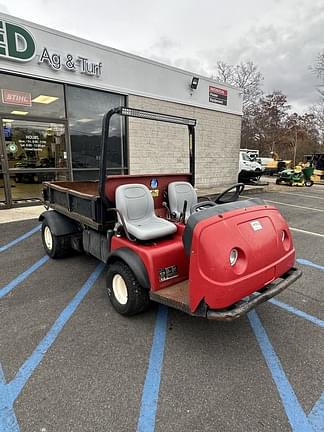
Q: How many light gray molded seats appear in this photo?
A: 2